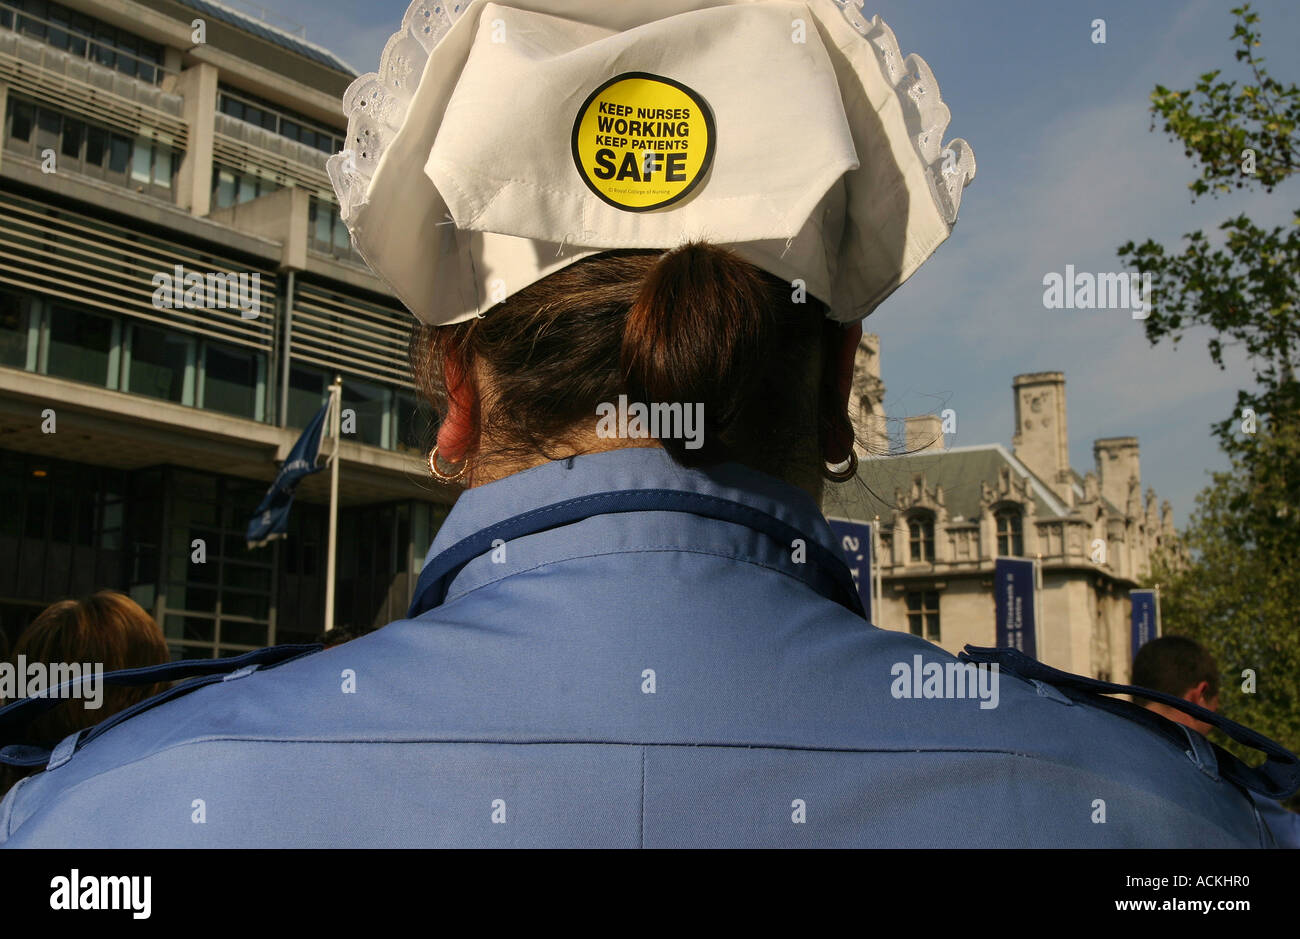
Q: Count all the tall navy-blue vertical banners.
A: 3